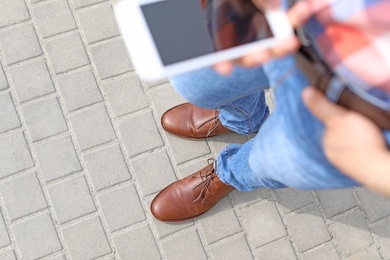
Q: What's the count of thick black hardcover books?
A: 0